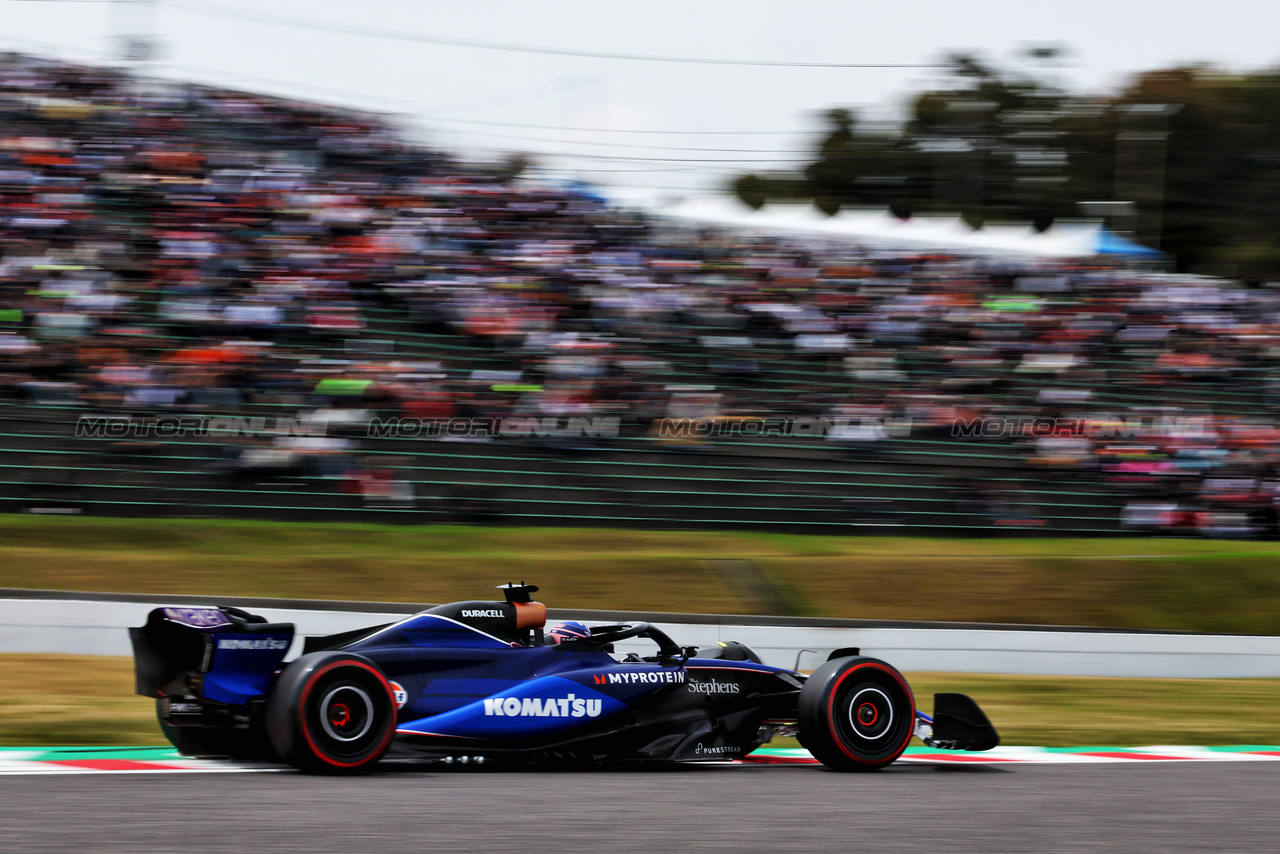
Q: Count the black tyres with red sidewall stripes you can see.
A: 2